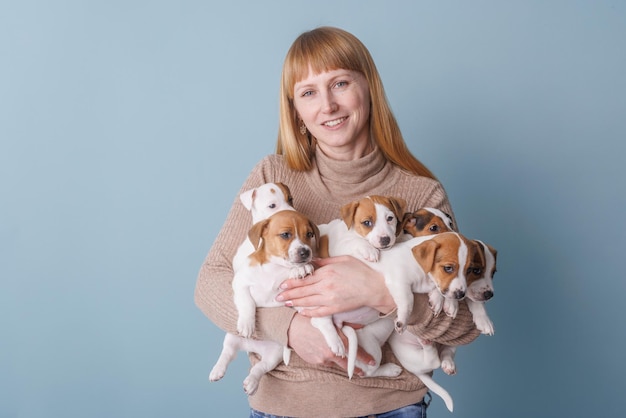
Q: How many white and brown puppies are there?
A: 6